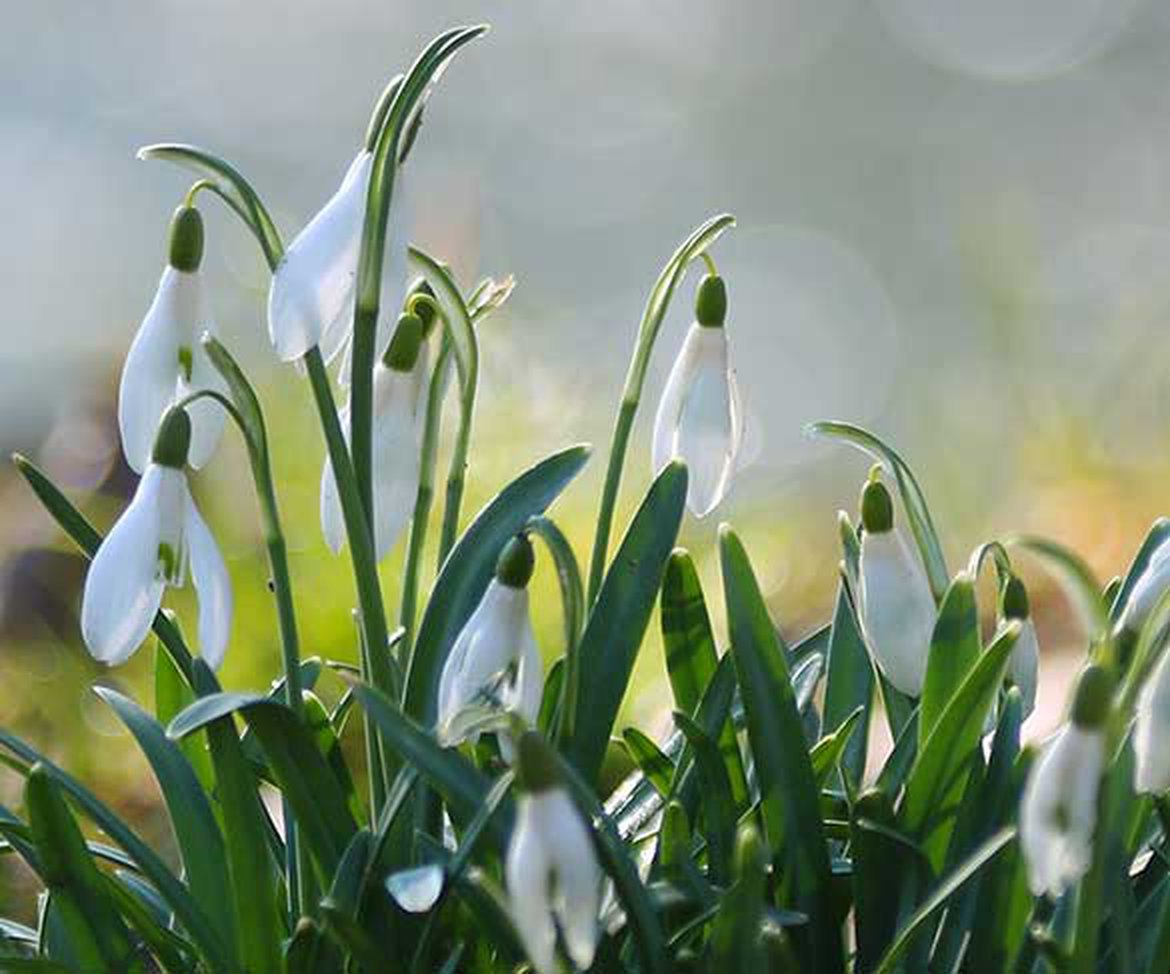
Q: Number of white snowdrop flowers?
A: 12